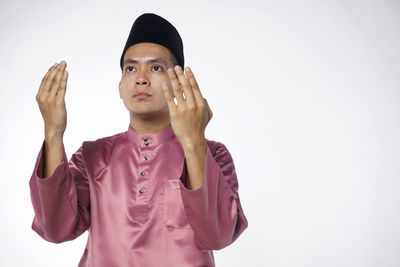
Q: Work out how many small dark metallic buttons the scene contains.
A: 5